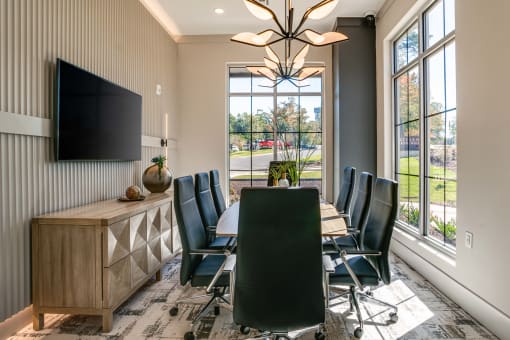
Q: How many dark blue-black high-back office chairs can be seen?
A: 8